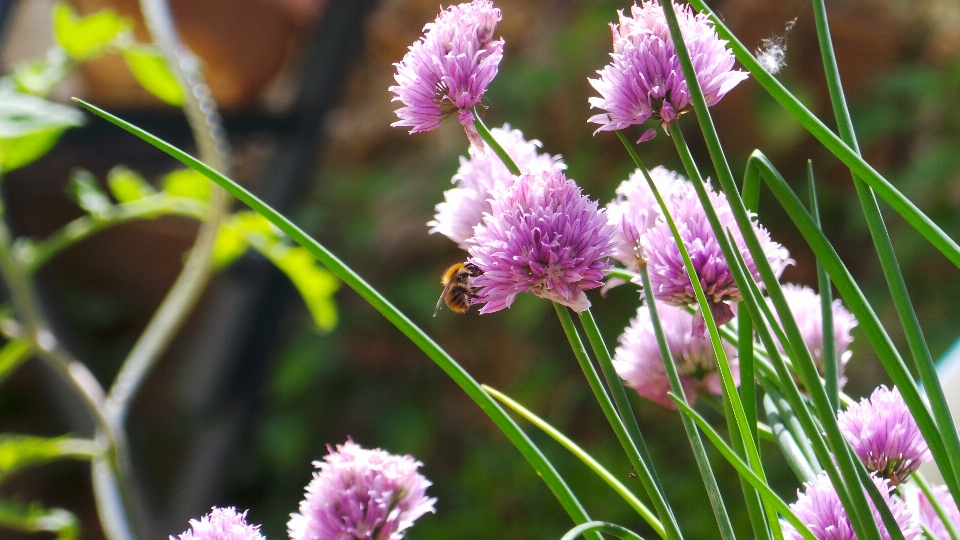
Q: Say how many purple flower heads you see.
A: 13